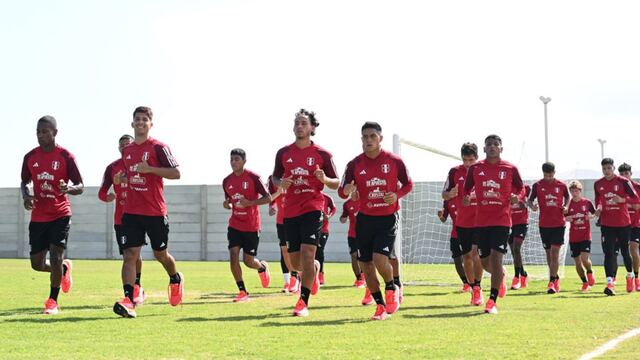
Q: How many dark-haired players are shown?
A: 11